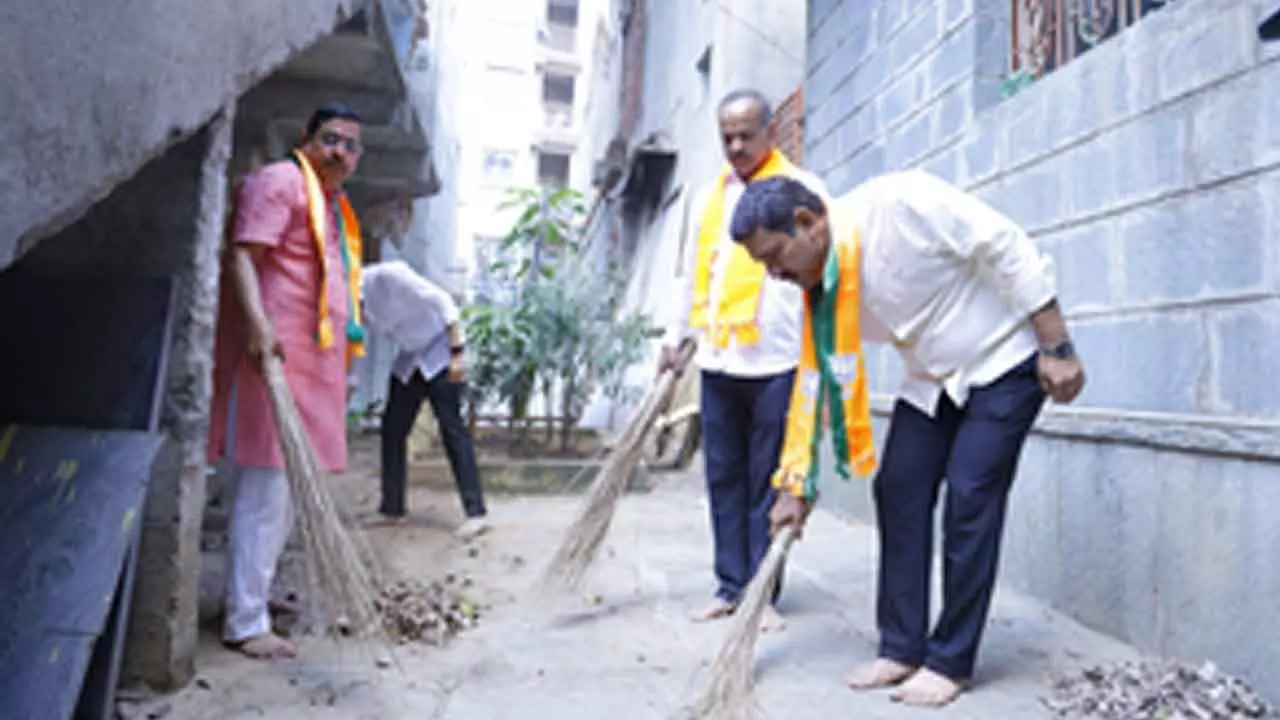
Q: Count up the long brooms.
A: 3